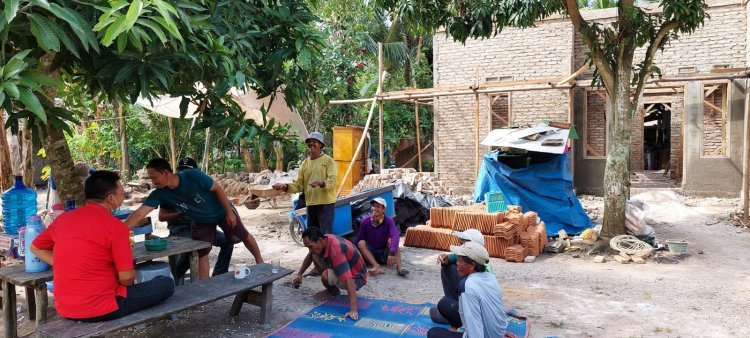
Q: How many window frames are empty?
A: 3